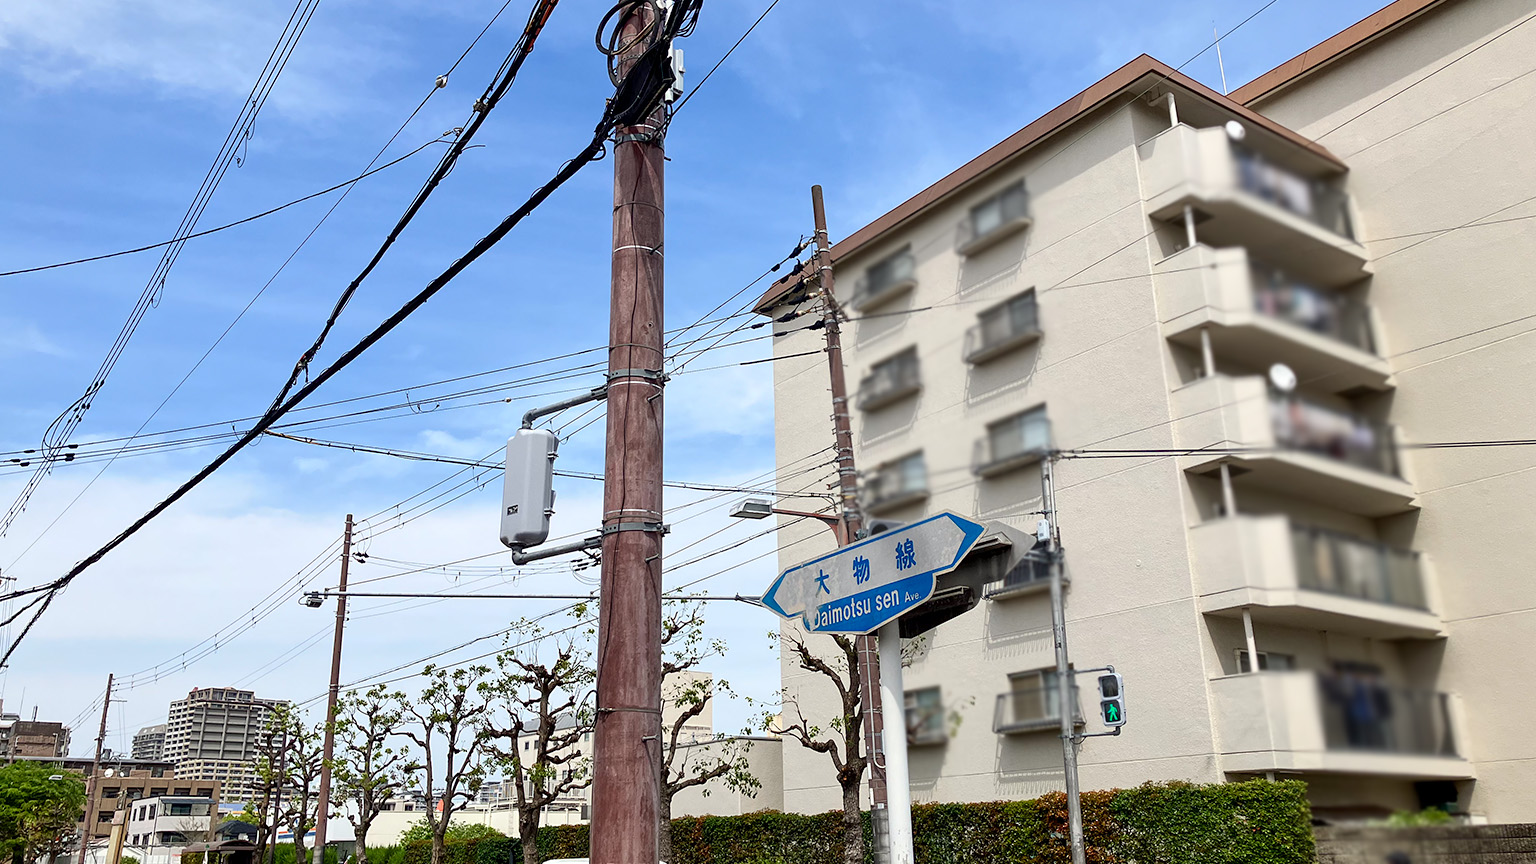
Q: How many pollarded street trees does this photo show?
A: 7